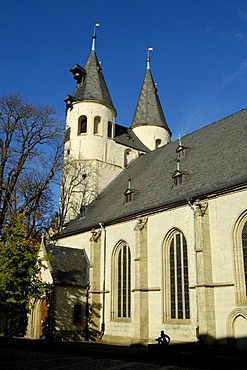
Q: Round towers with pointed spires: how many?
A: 2